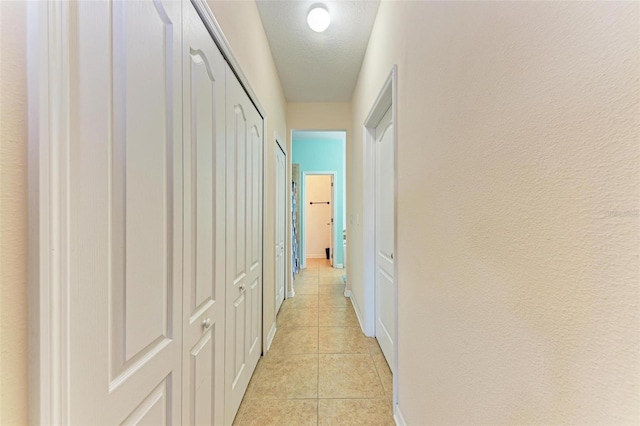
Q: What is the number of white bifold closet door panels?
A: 4